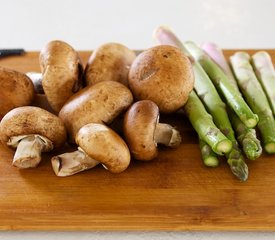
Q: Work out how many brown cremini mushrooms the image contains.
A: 8